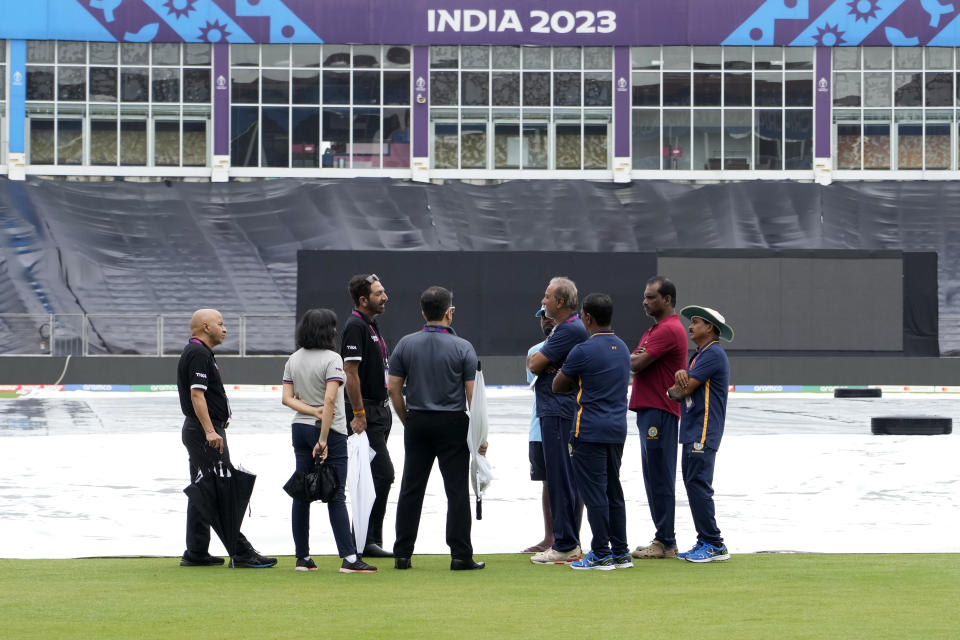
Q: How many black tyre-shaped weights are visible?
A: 2